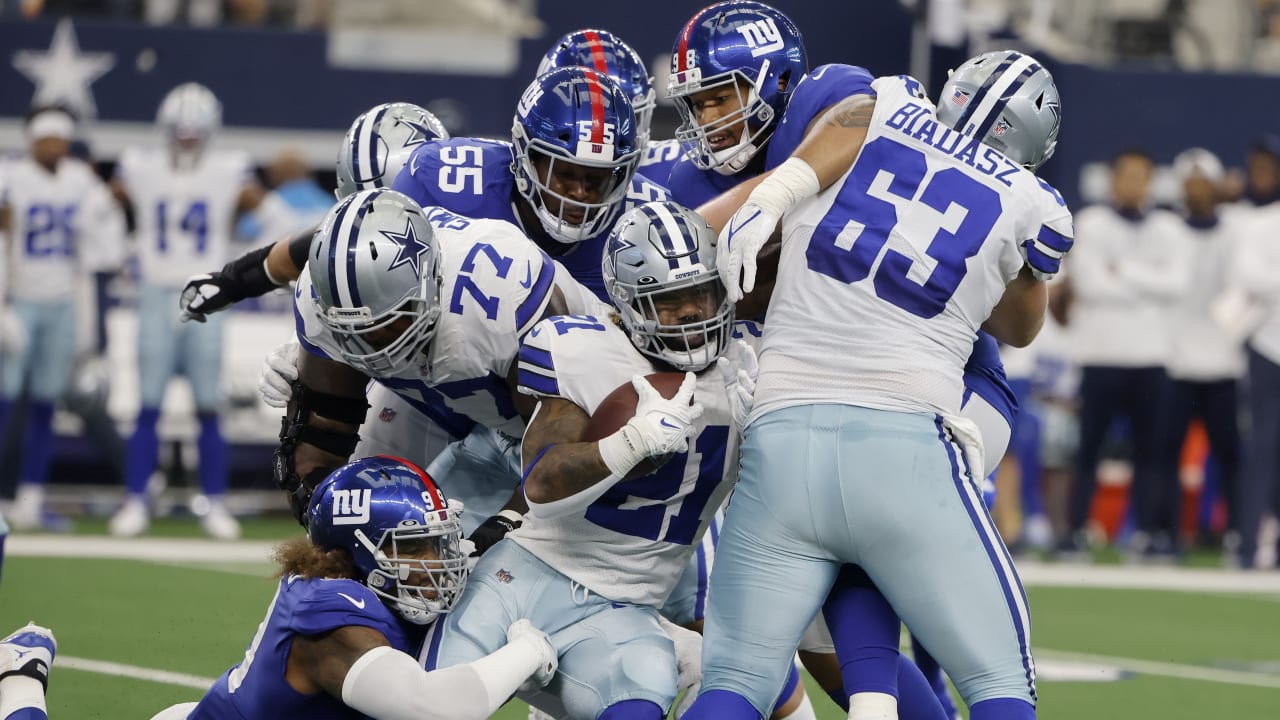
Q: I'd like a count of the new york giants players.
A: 4